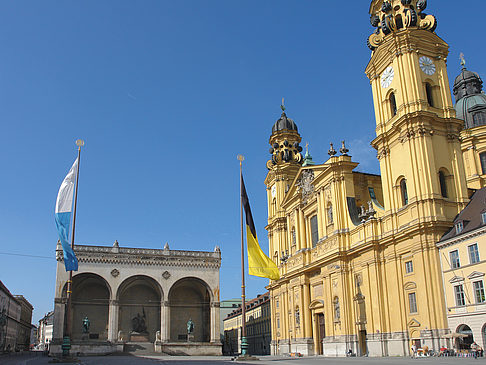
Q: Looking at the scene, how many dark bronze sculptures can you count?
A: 3